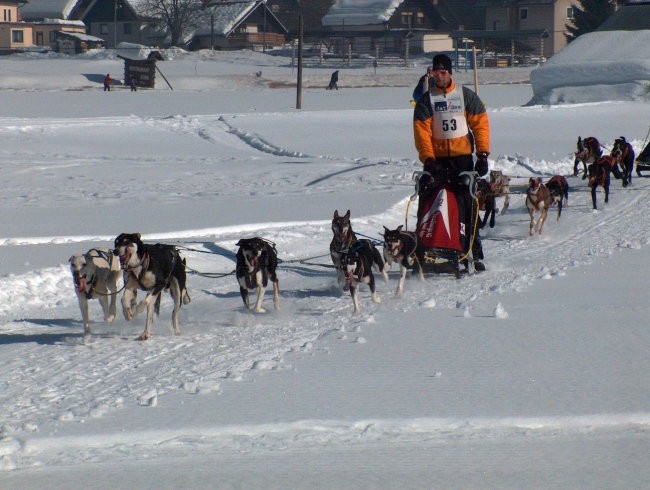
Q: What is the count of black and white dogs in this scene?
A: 5